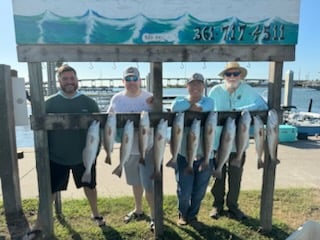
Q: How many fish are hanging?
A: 12